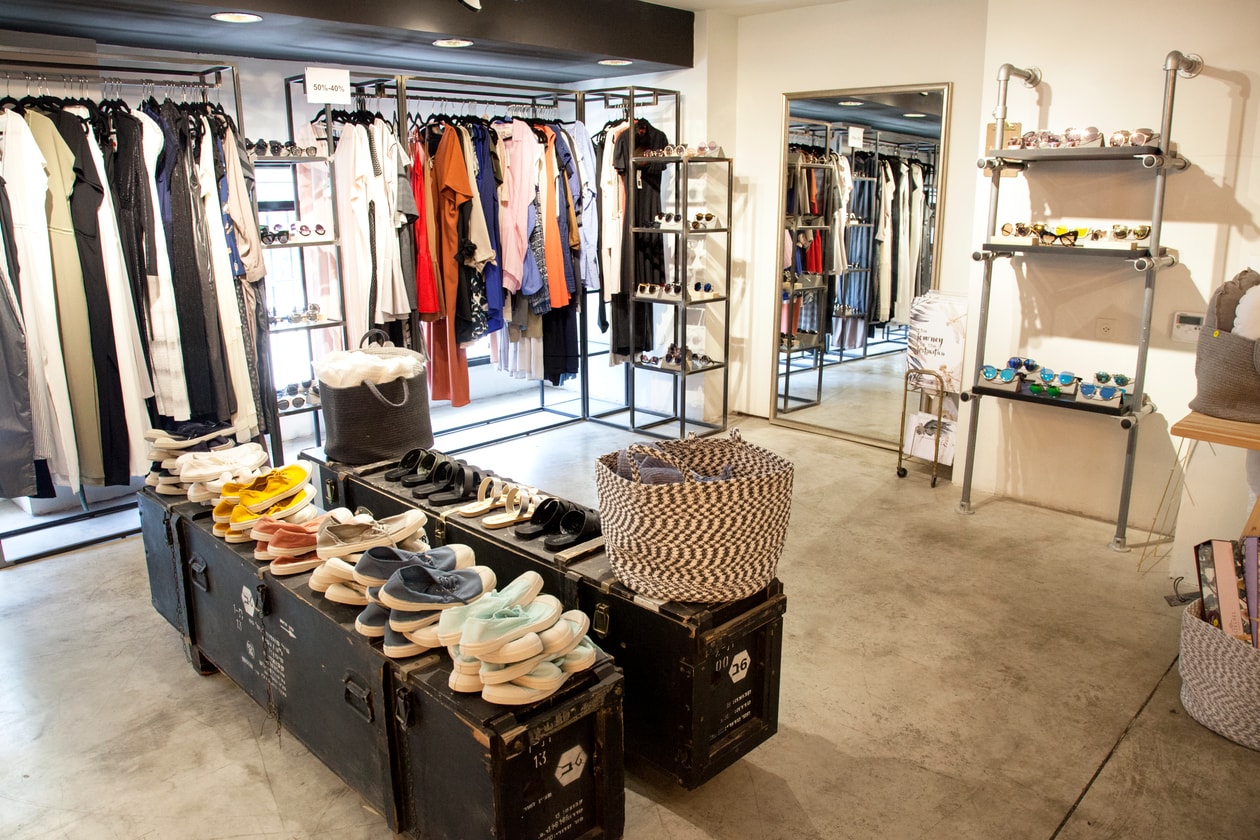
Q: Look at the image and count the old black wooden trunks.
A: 2